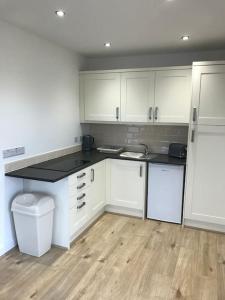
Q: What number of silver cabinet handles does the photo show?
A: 11